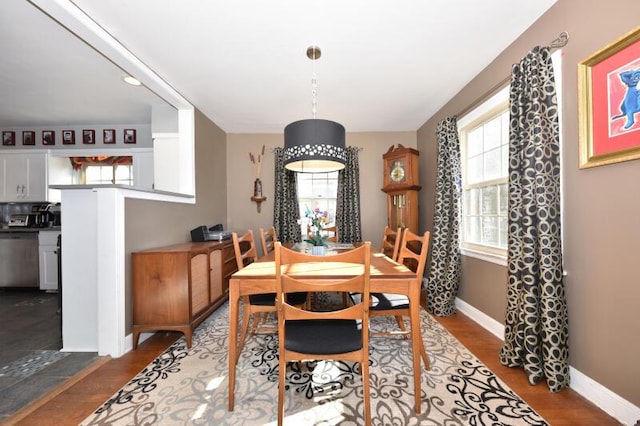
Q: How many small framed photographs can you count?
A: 7